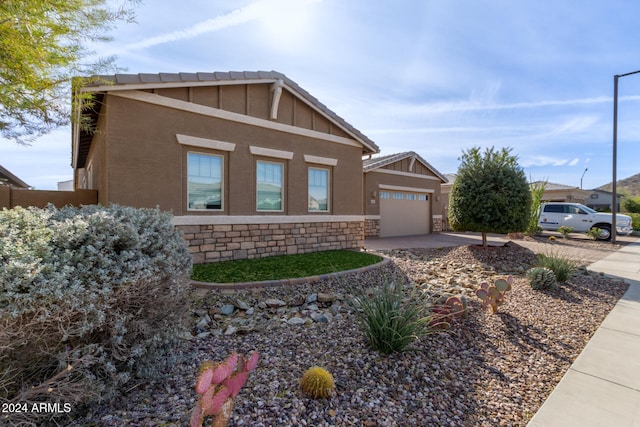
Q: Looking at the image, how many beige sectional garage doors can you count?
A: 1